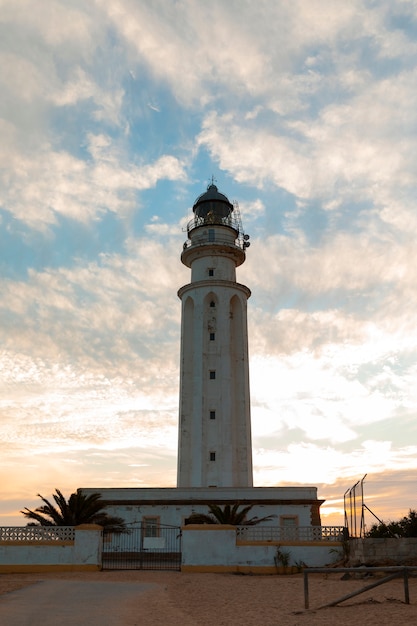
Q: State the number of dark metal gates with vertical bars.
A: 1